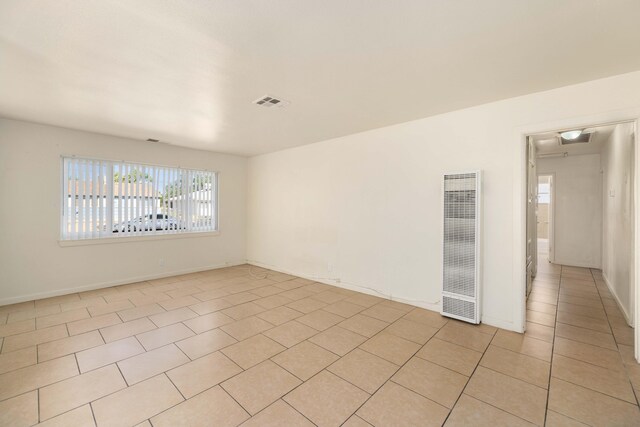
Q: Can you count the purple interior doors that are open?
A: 0